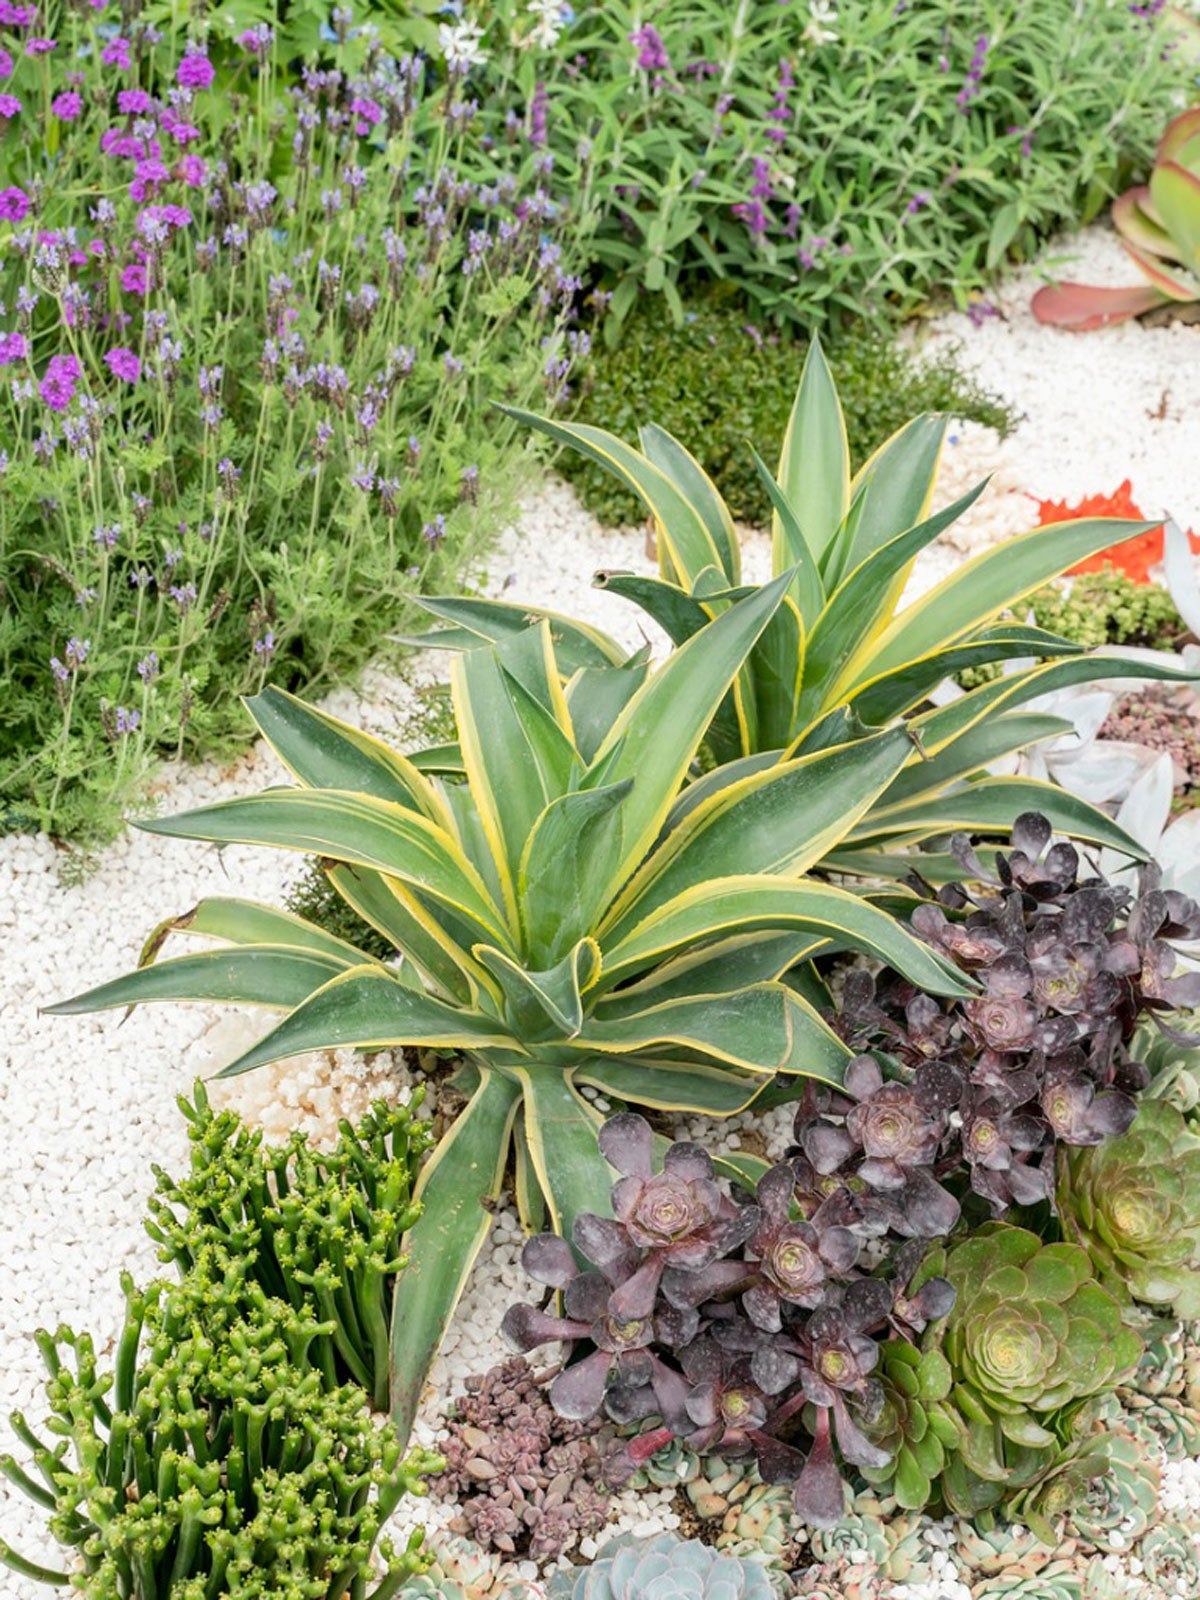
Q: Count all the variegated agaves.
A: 2